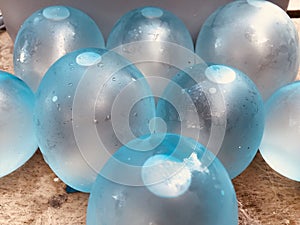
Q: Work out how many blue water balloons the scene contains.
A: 8